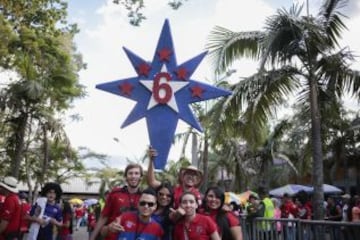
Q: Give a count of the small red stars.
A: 5